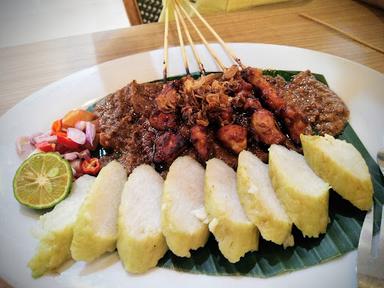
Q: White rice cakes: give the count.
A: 8